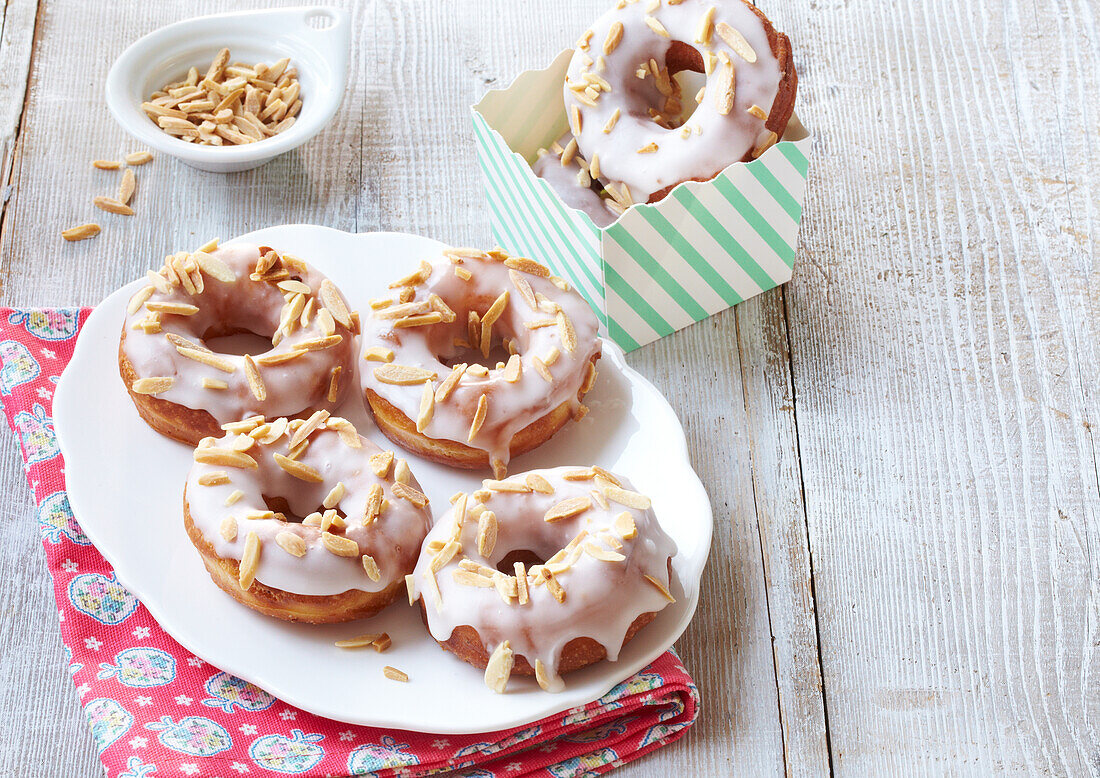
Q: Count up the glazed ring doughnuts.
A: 6